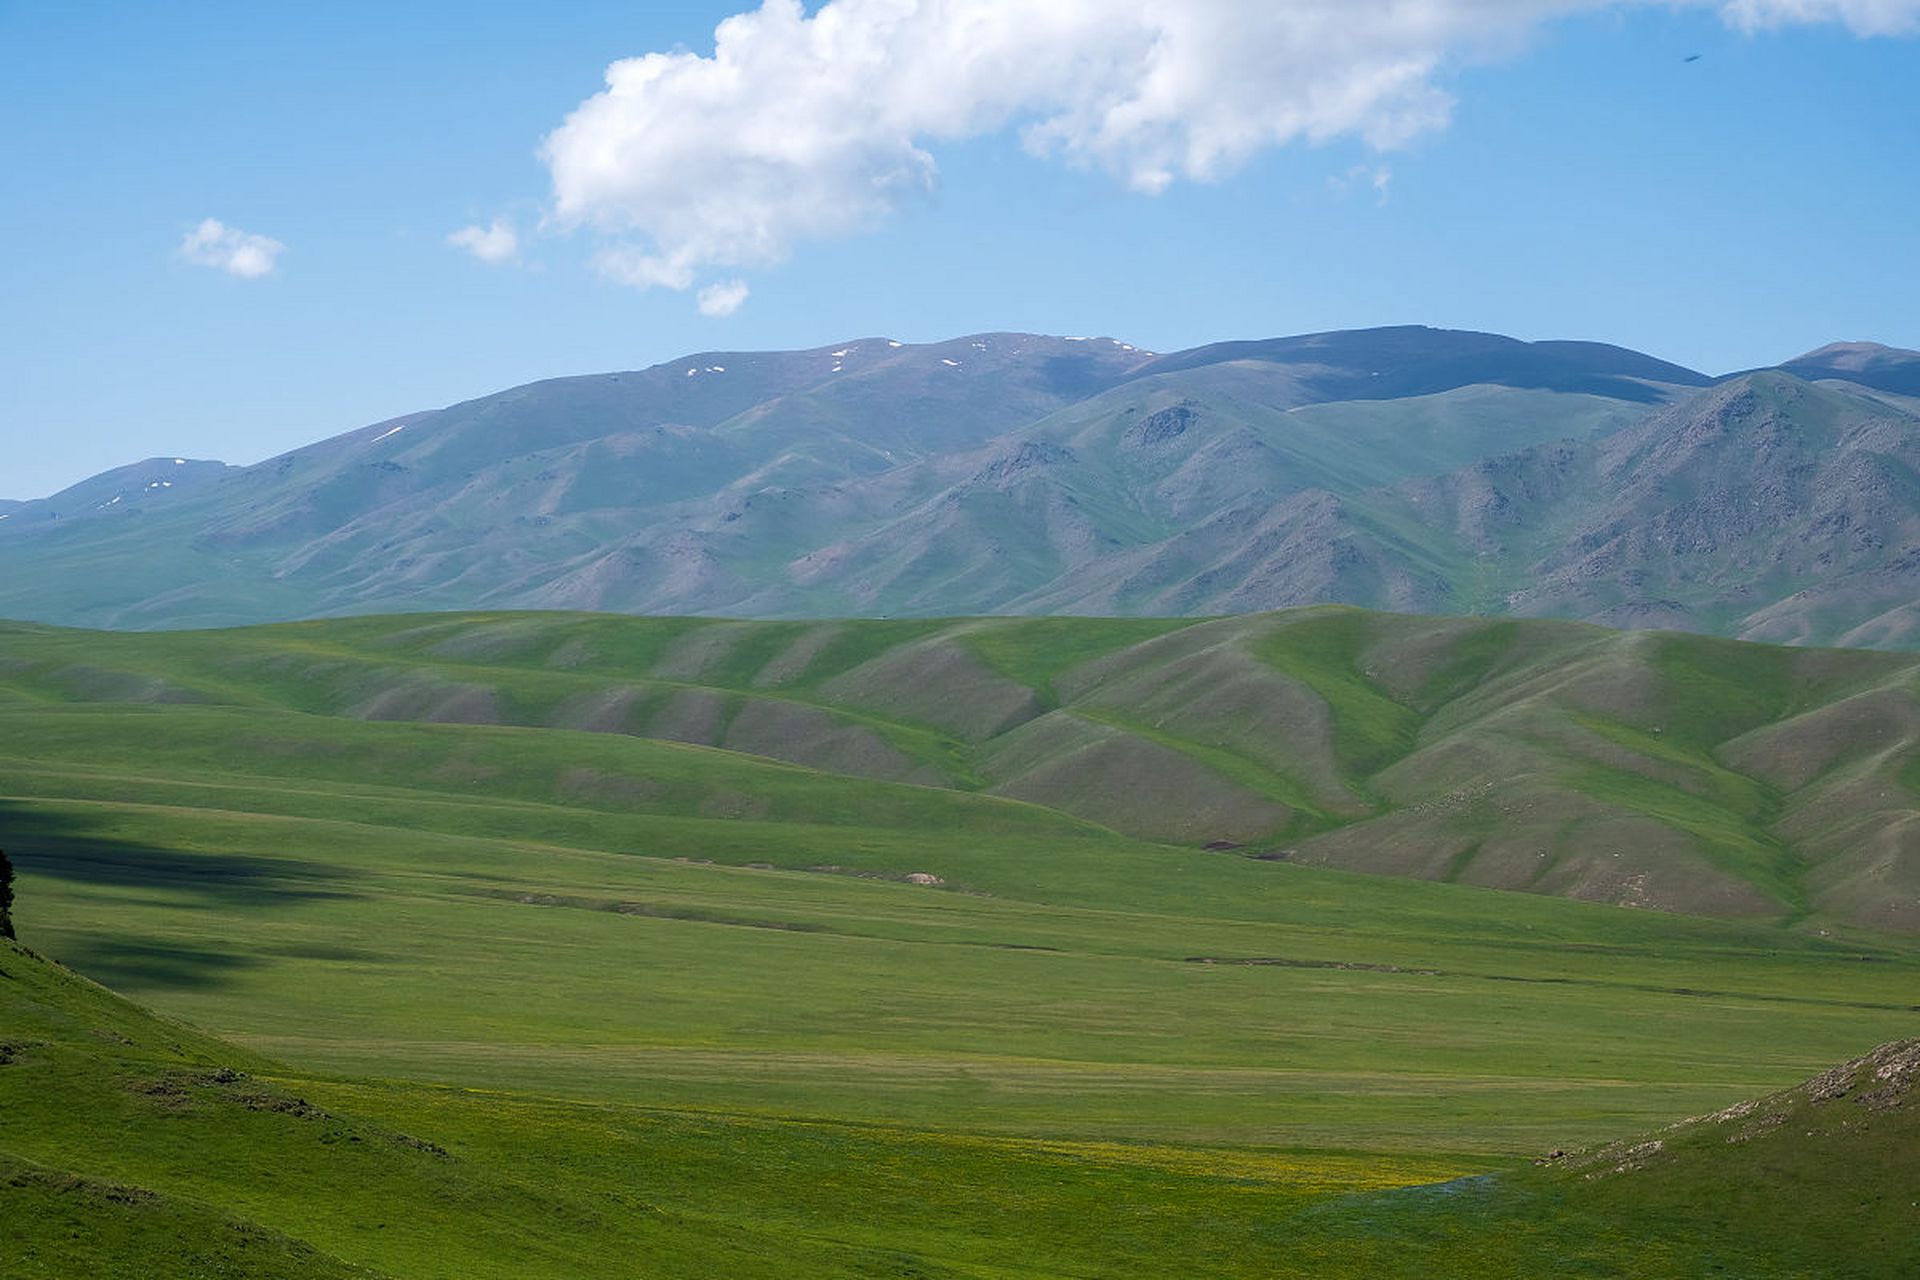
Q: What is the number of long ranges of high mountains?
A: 1